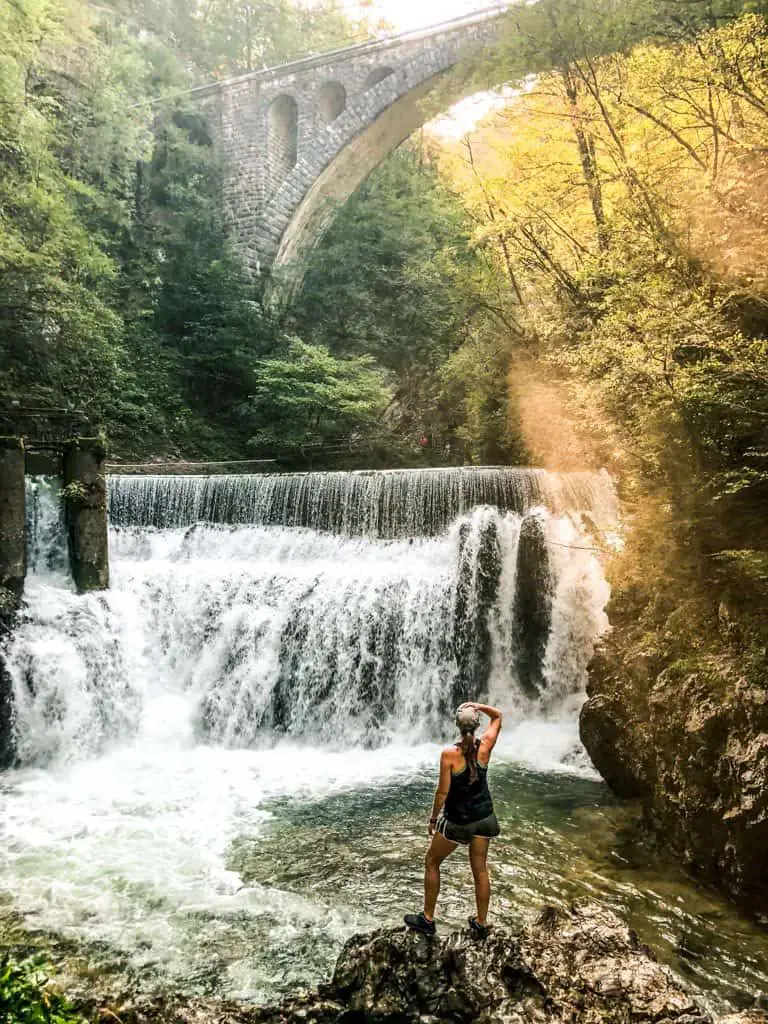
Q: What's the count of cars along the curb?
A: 0